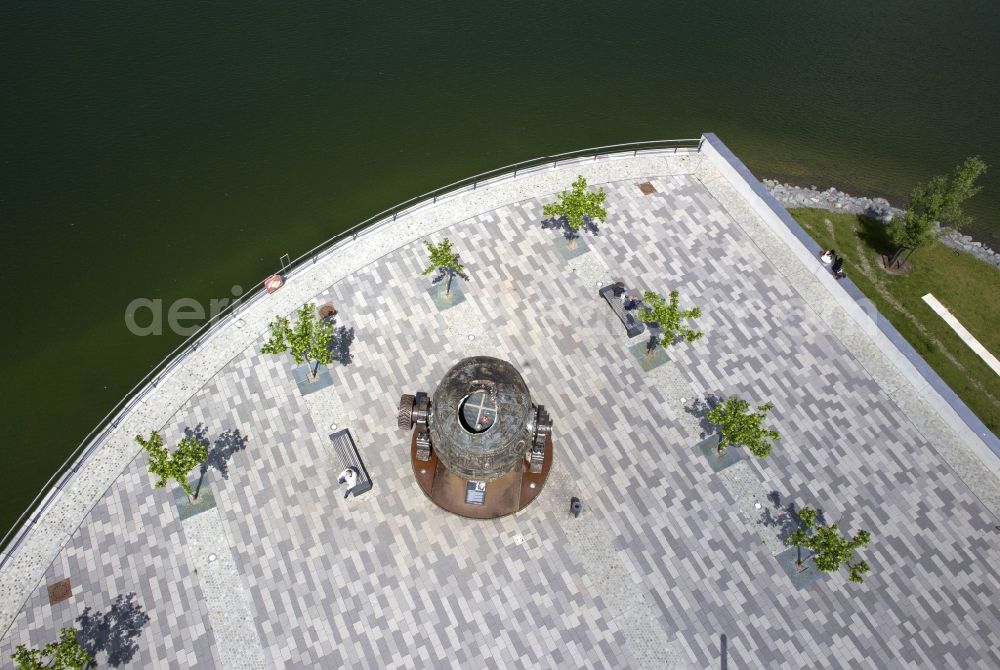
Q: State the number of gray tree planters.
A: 7